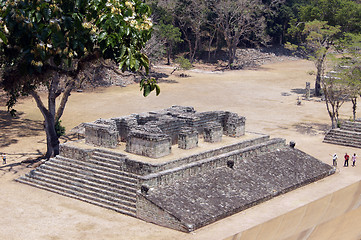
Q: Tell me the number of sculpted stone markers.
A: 3